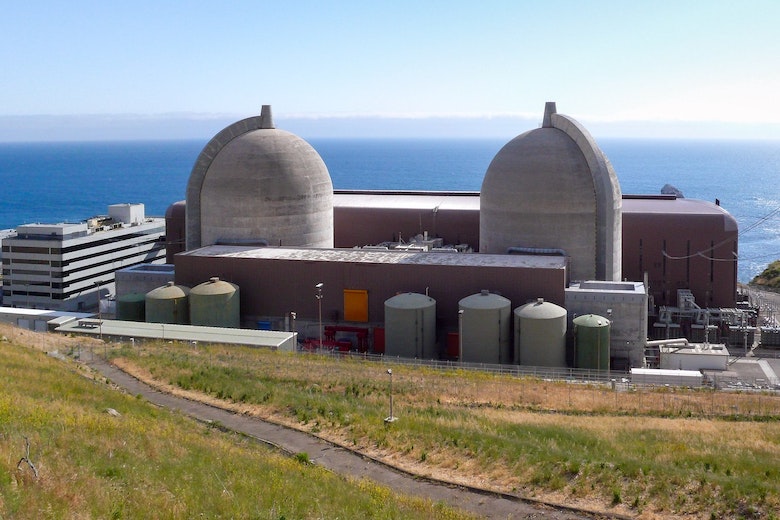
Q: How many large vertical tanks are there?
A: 7